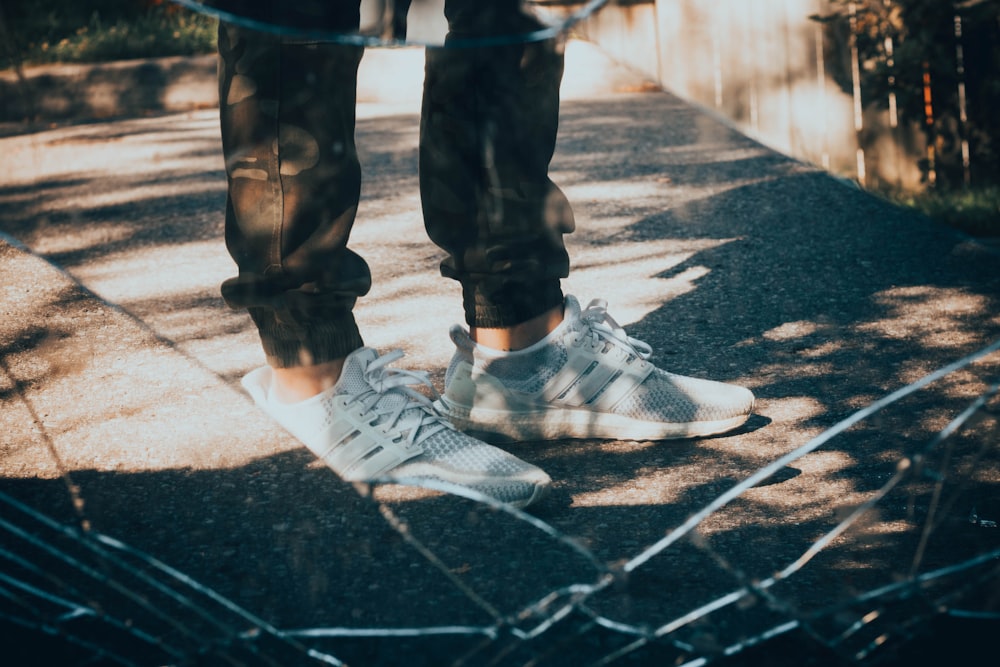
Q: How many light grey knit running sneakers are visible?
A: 2